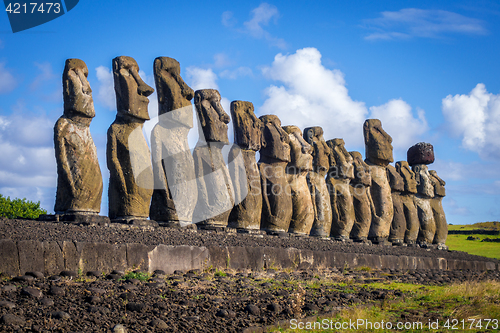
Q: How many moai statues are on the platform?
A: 15